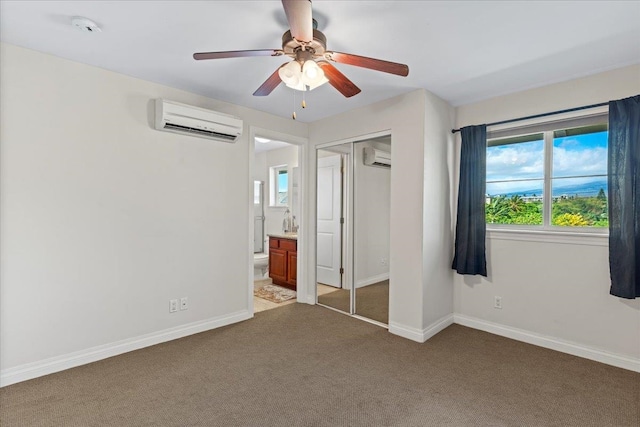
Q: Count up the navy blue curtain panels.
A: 2